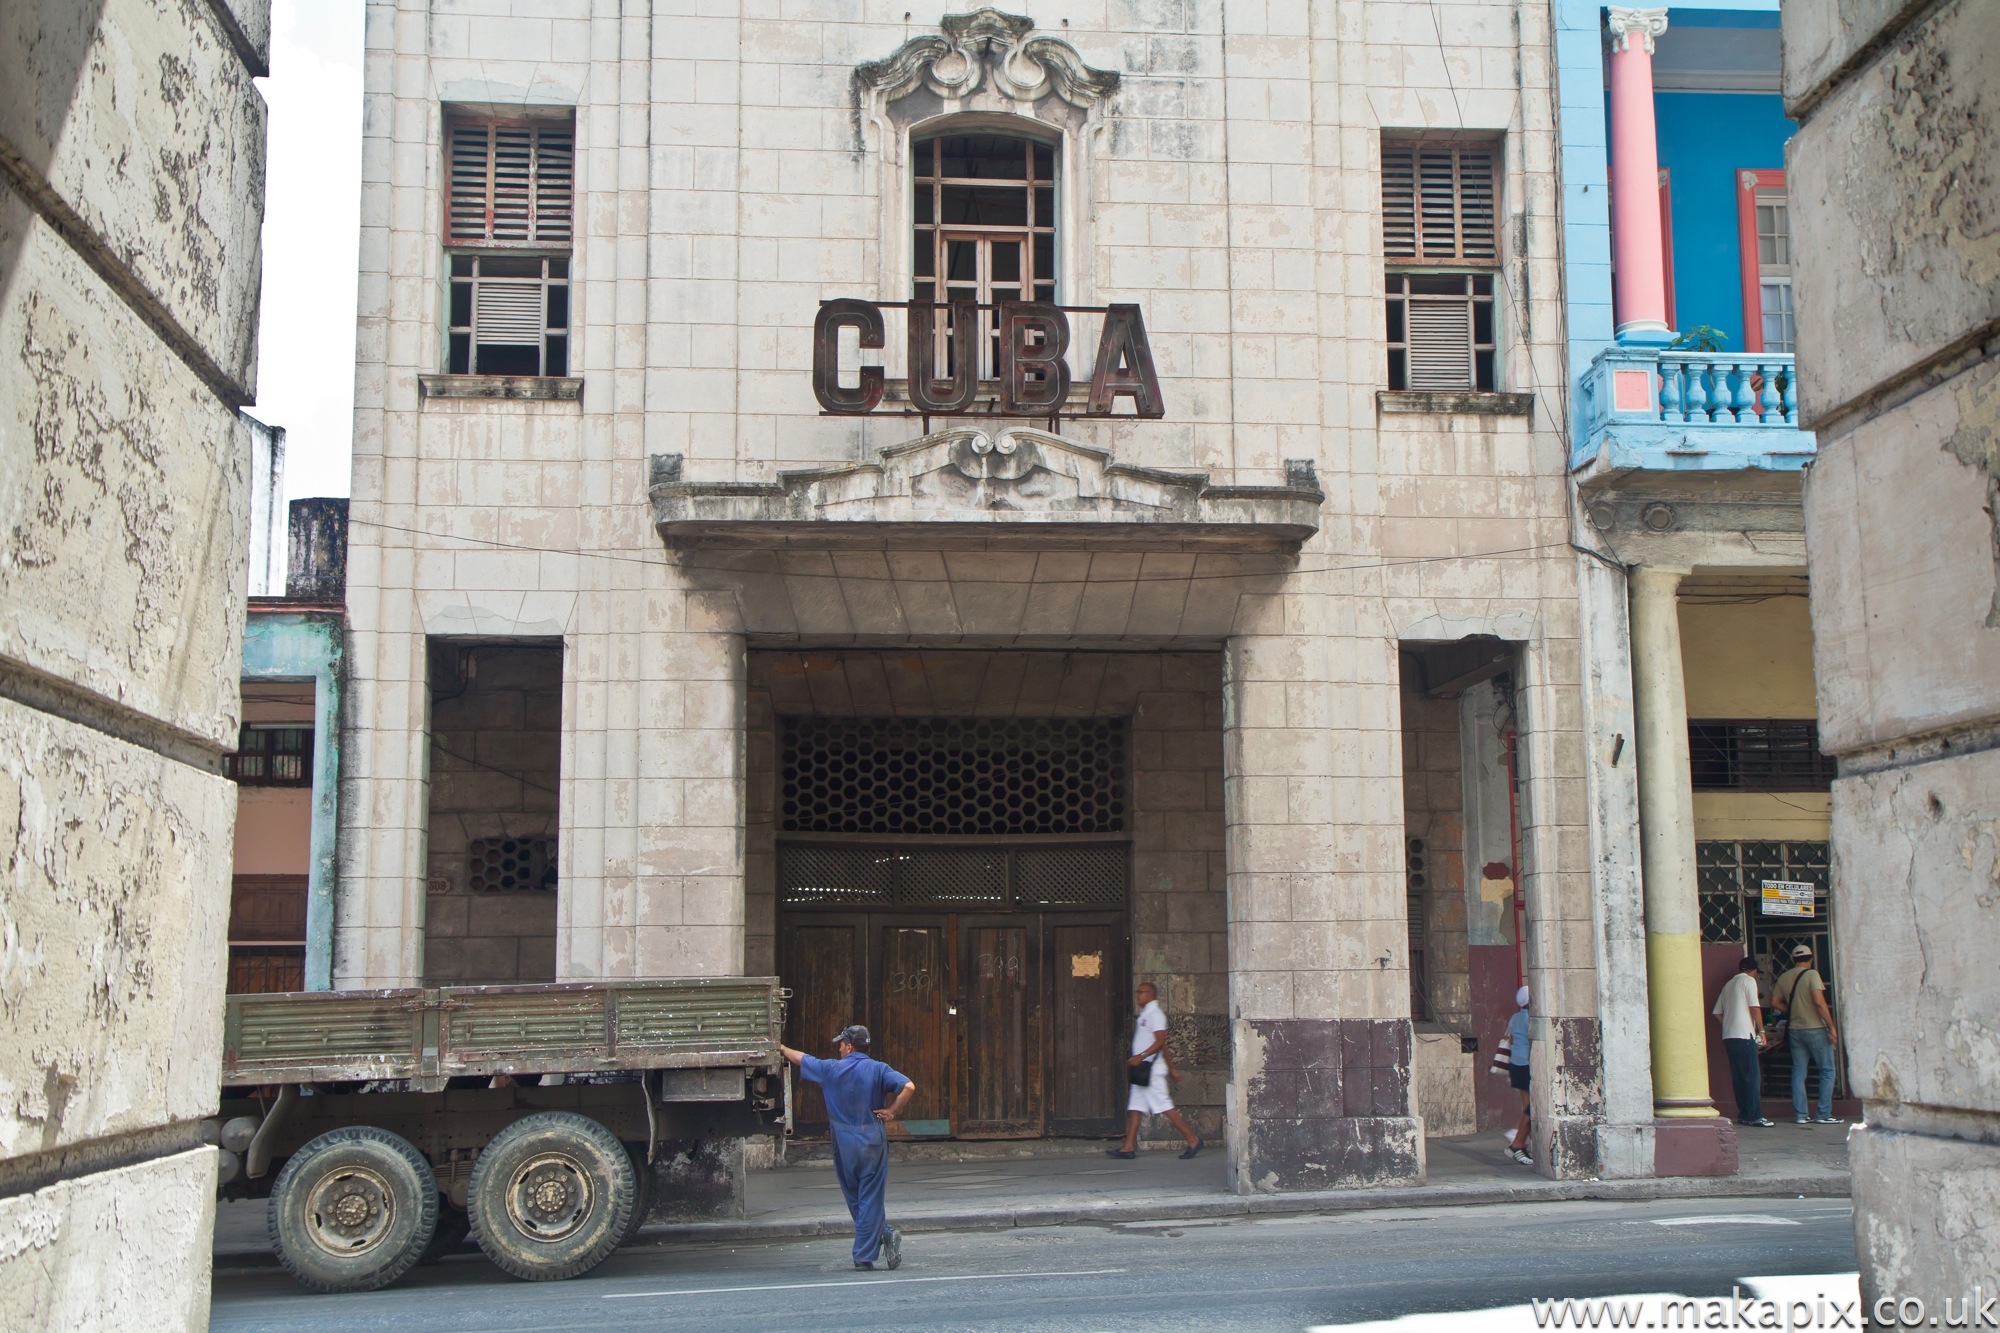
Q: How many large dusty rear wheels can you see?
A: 2